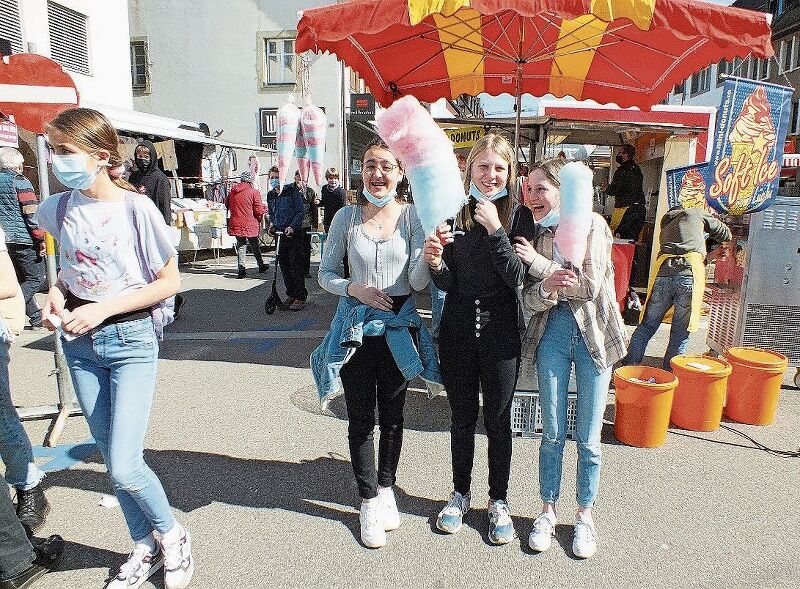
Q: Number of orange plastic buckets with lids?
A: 2